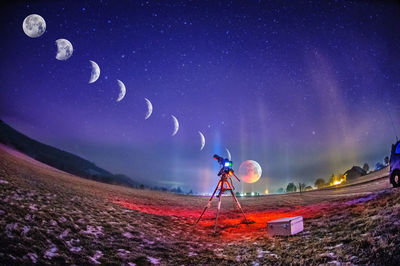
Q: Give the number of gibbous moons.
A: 1